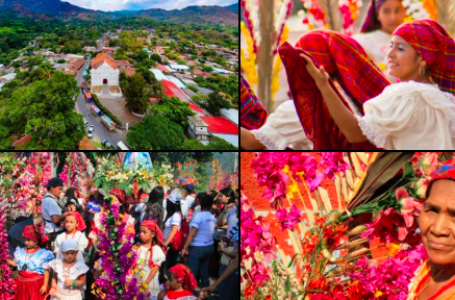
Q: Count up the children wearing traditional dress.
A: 5